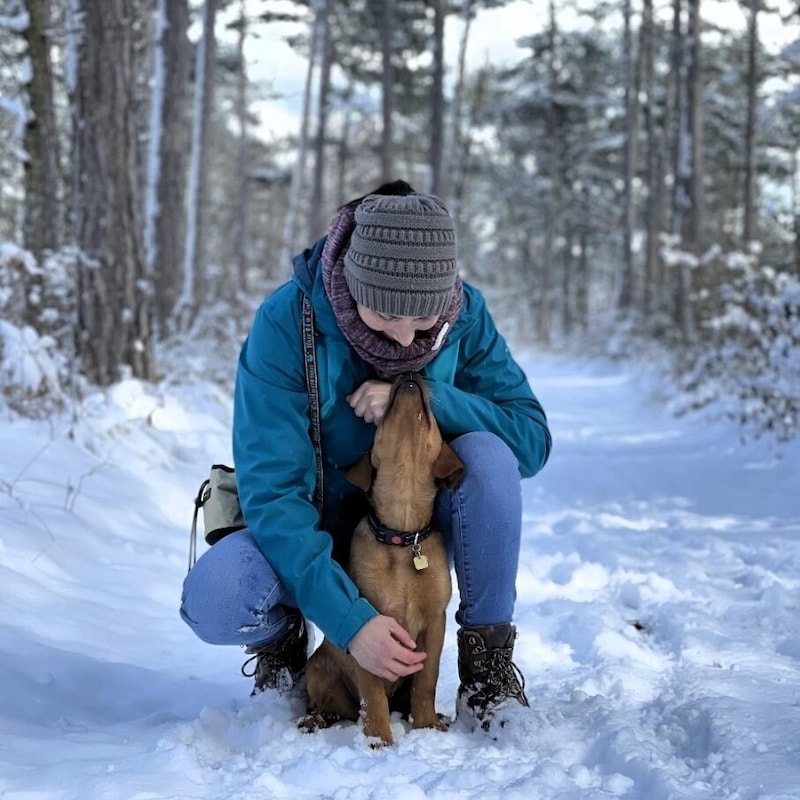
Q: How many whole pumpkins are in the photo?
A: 0